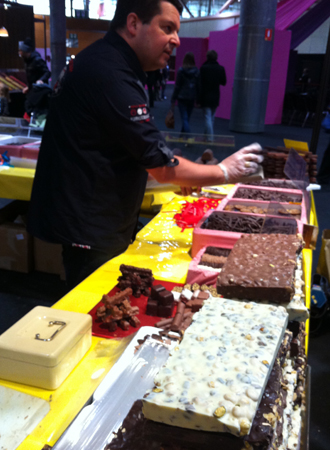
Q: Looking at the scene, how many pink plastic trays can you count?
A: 5